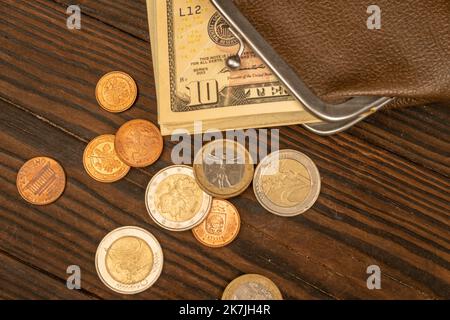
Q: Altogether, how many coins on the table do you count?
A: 10